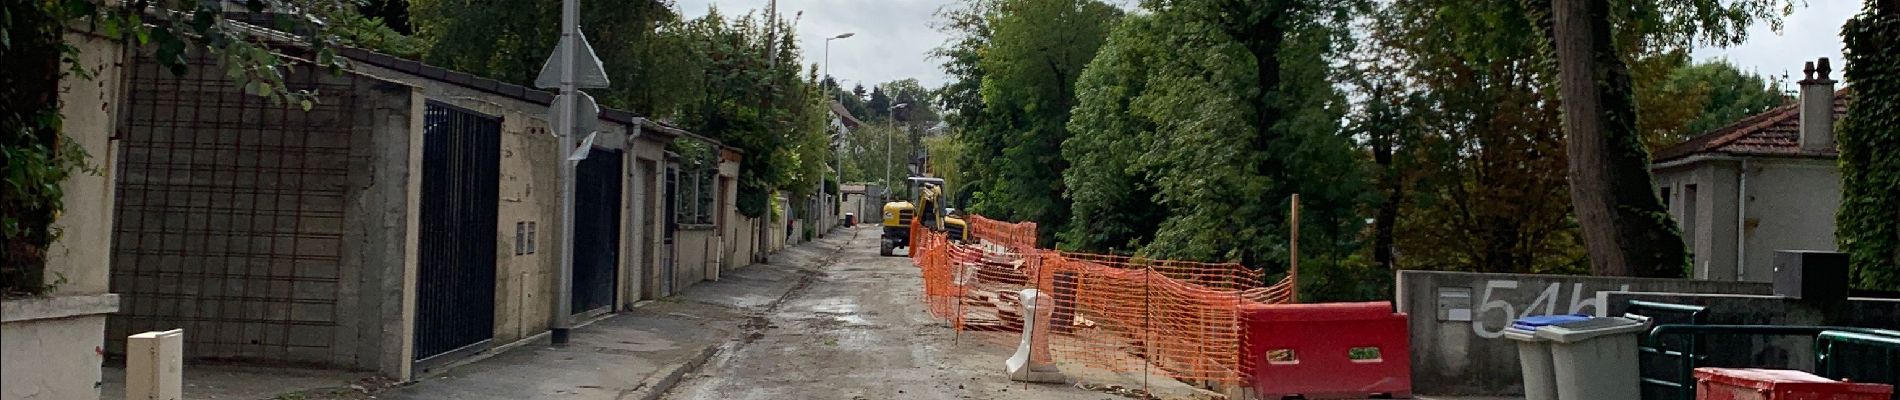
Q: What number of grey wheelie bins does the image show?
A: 2